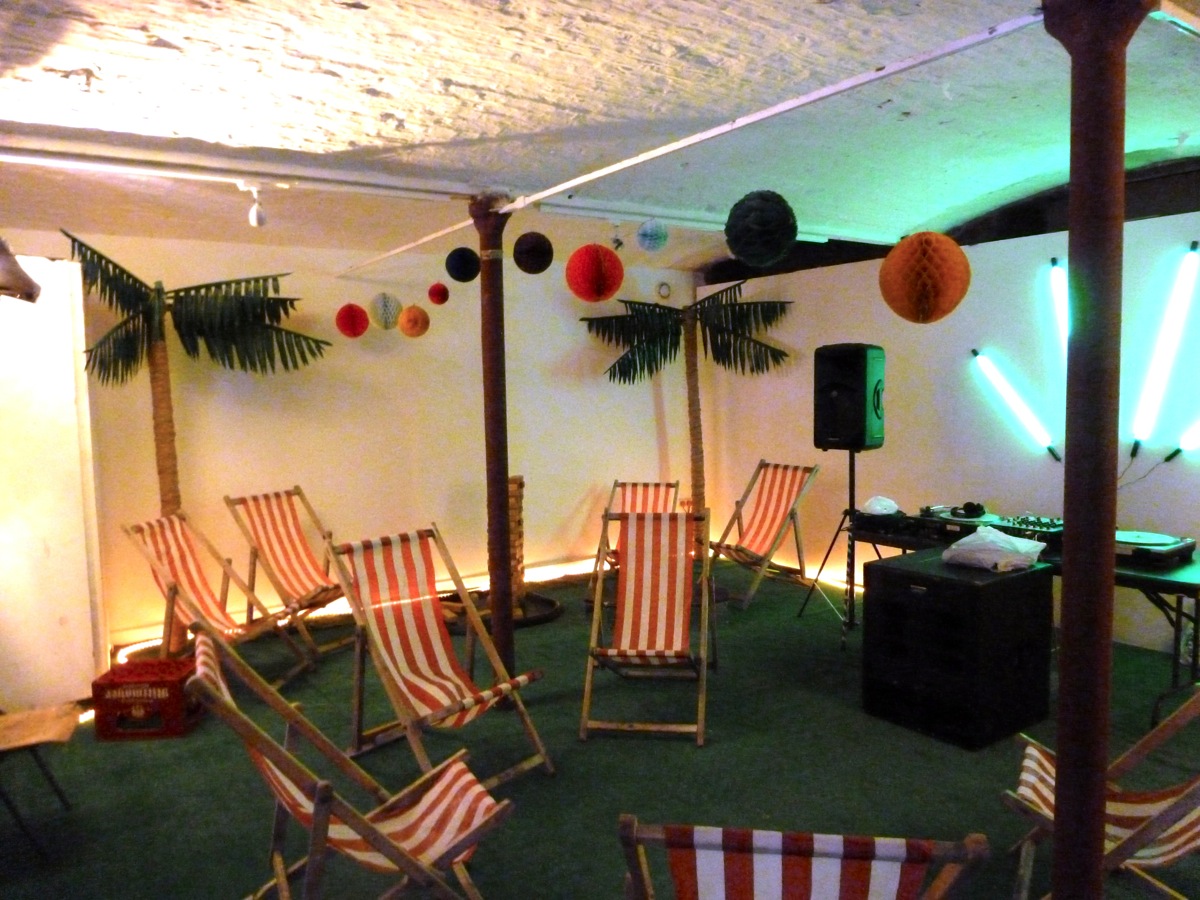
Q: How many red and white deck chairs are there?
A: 9